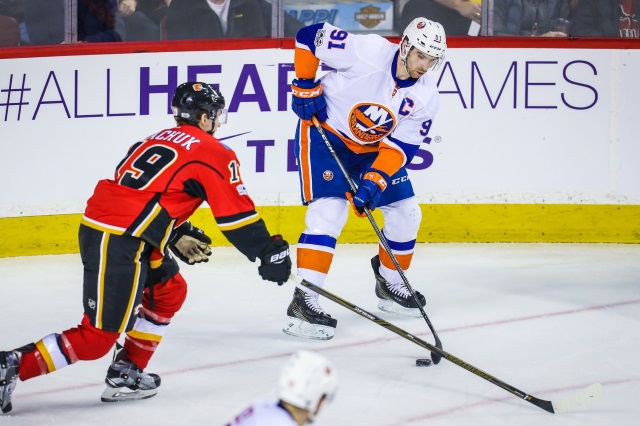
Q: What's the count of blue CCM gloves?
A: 2